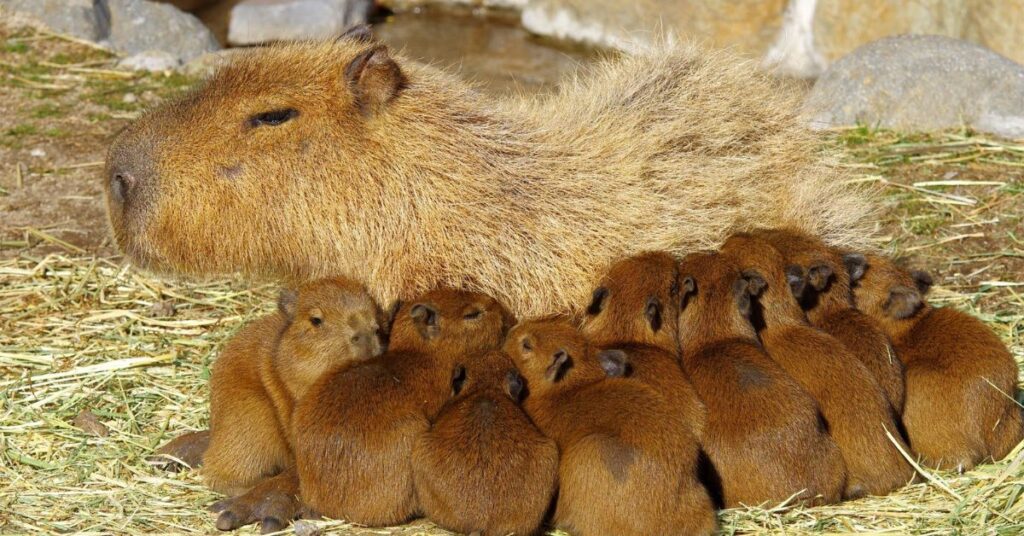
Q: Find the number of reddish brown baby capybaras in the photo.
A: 9